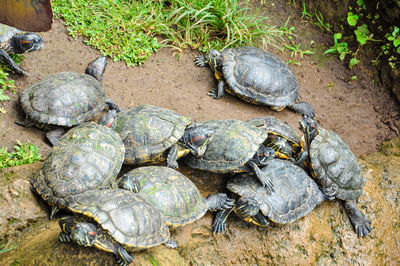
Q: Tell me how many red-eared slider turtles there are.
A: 11